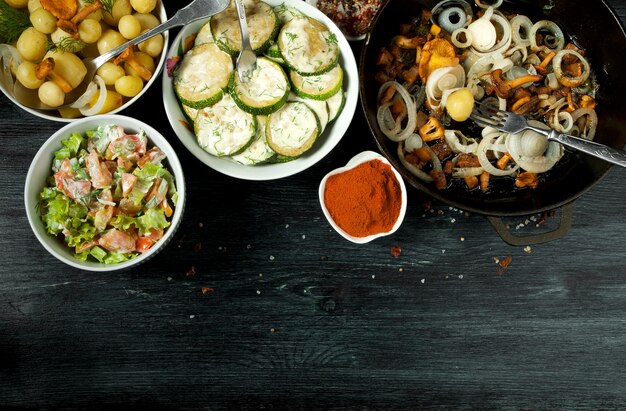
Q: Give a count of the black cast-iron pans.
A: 1